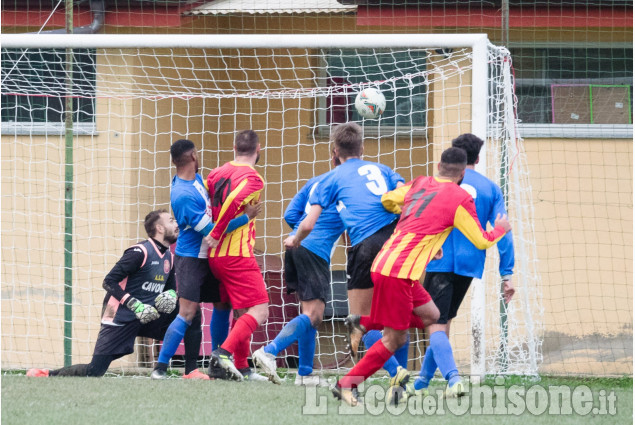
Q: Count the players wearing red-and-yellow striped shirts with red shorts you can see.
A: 2